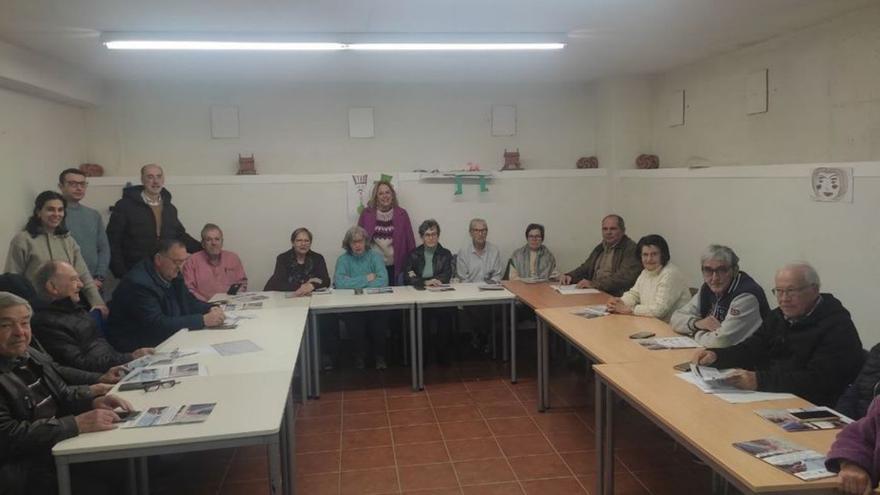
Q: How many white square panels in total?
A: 5